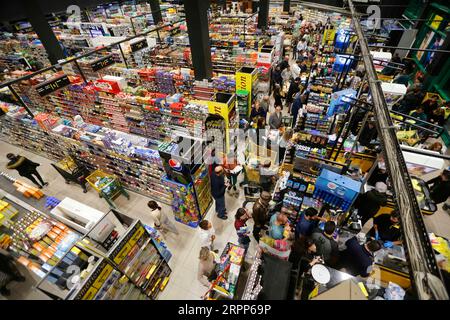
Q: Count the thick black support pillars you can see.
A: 5